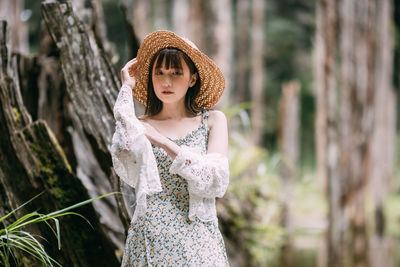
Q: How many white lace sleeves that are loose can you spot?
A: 2